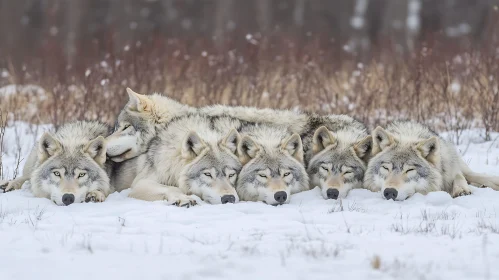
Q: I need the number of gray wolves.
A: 6